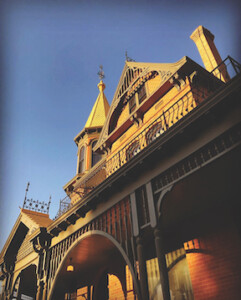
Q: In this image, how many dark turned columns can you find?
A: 2